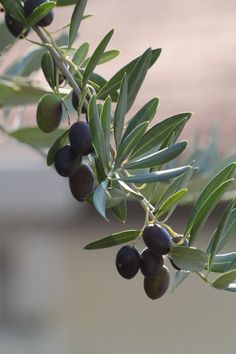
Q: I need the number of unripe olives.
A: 1